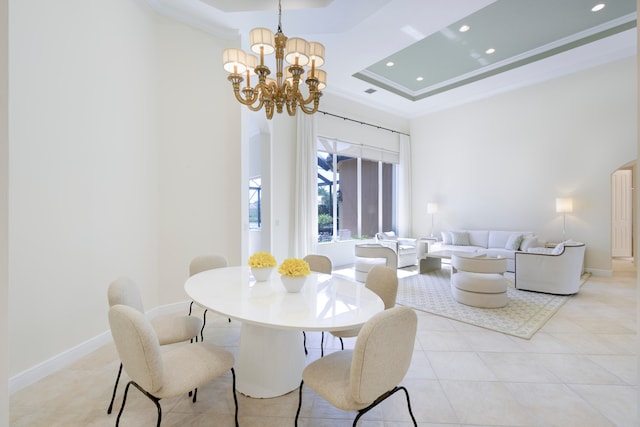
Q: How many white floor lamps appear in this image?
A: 2